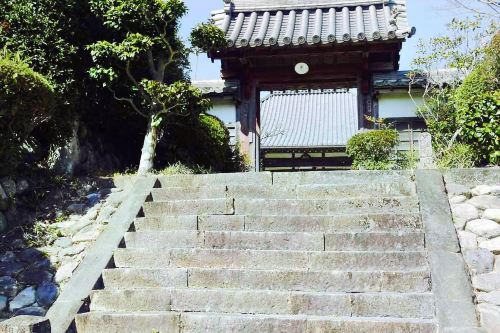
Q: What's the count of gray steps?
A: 9